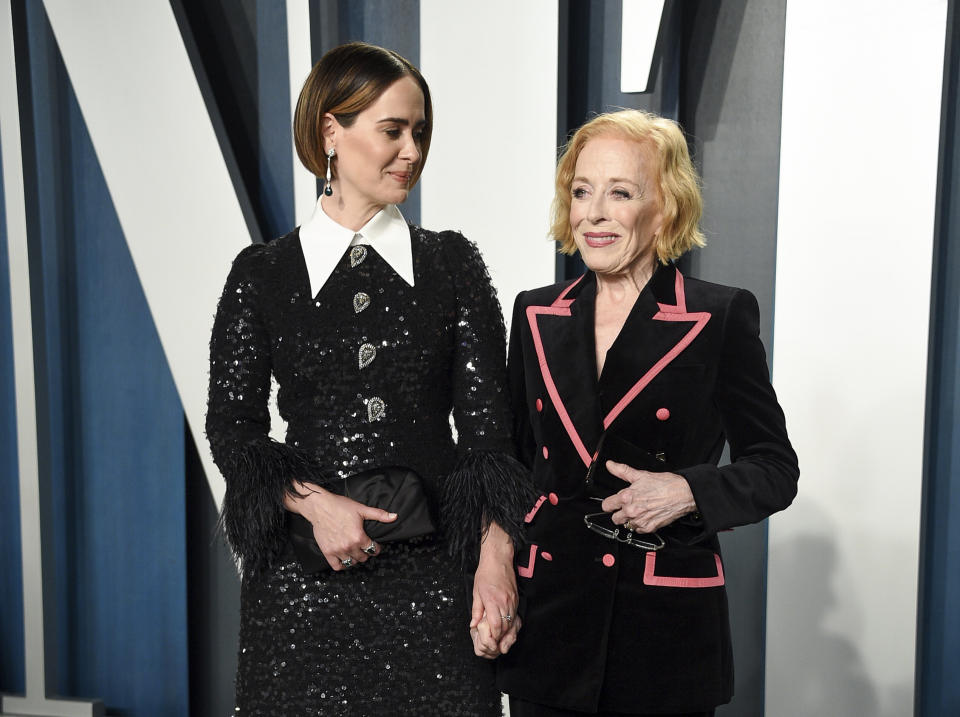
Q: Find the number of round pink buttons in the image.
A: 6